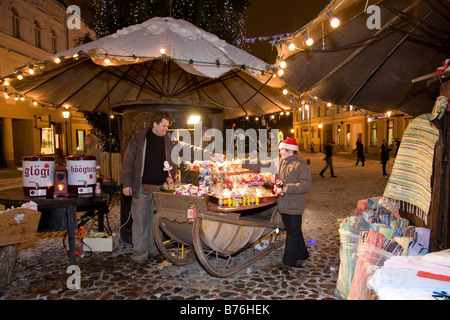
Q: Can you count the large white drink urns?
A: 2